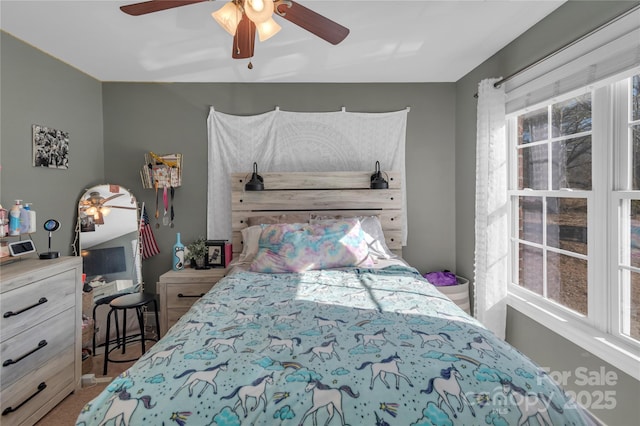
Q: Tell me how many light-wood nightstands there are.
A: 1